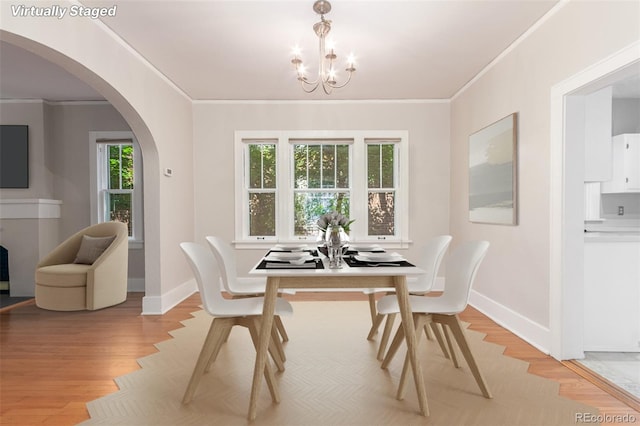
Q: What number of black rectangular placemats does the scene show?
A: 4